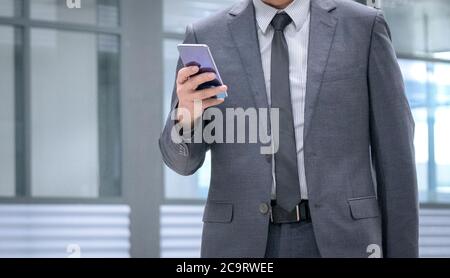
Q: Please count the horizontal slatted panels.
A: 3